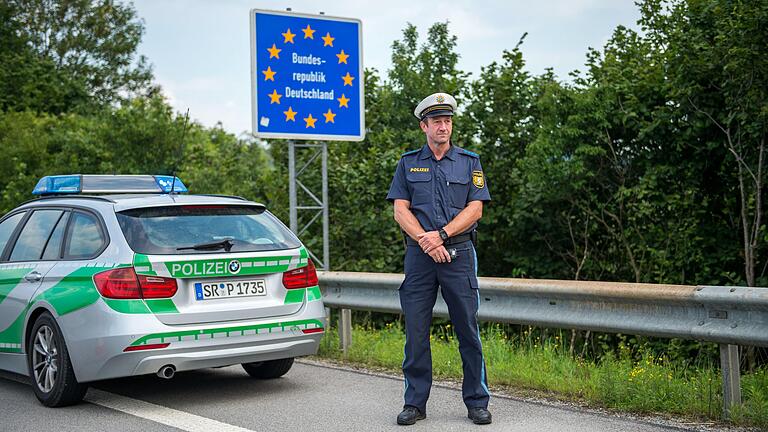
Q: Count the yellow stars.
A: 12